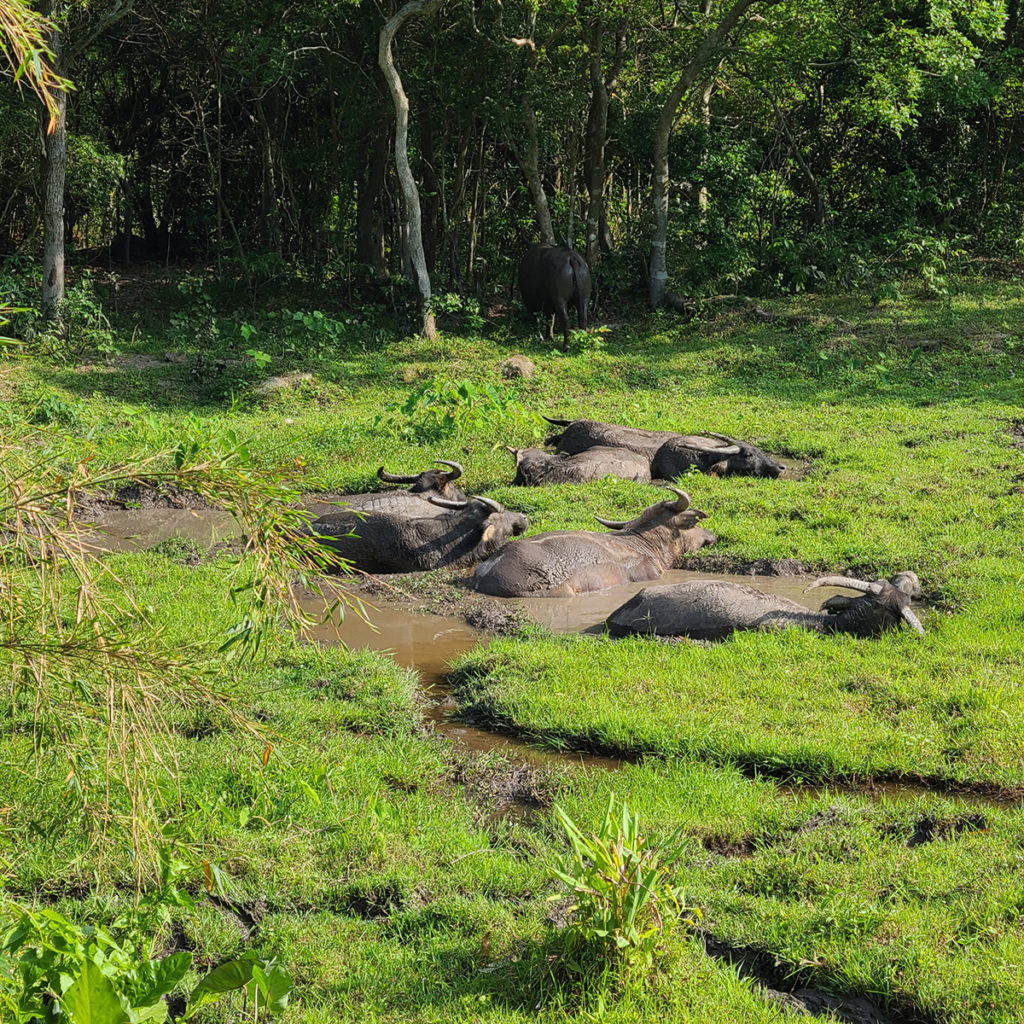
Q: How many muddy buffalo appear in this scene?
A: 7